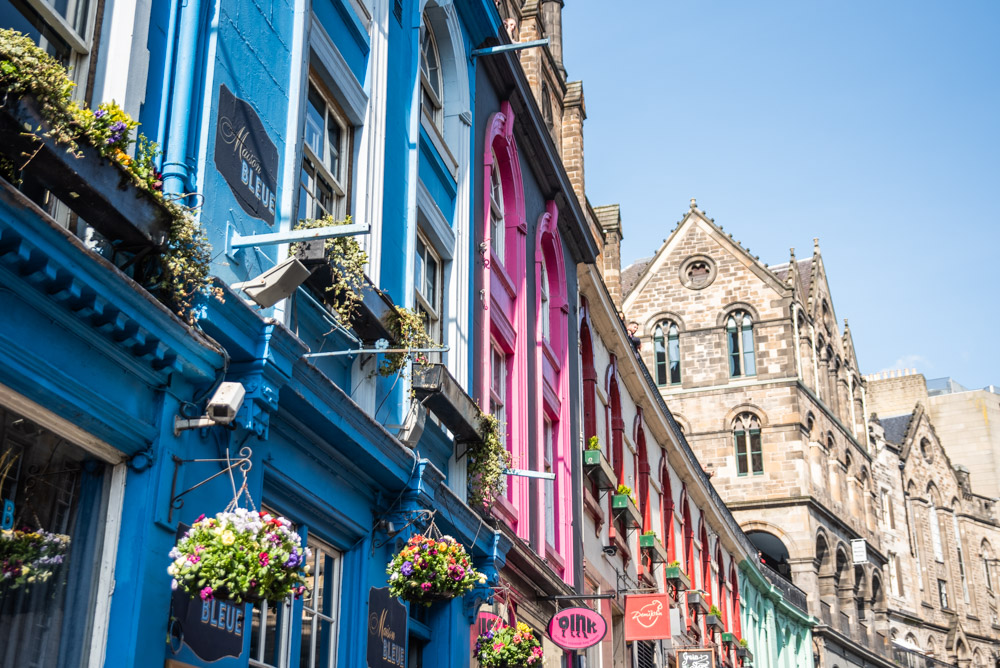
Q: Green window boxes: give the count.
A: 5